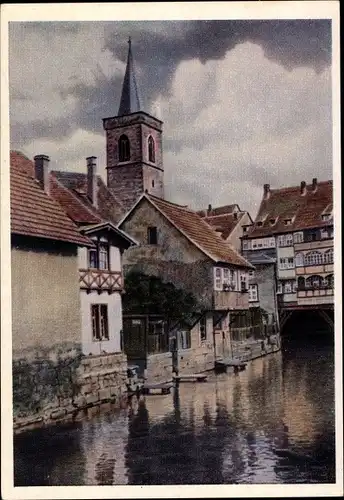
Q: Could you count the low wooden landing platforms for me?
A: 3